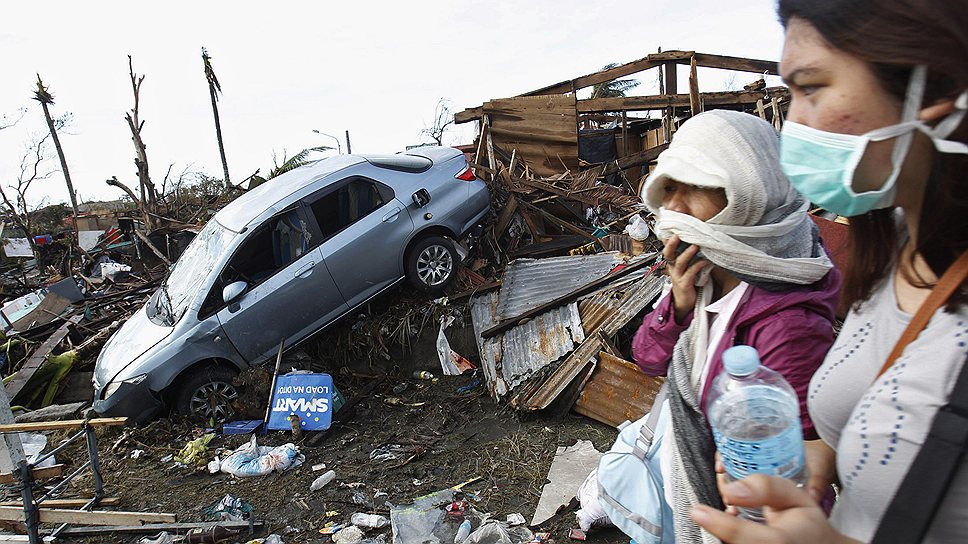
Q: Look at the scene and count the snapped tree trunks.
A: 3